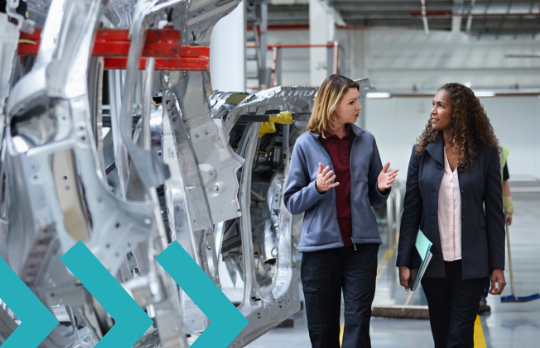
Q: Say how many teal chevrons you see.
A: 3